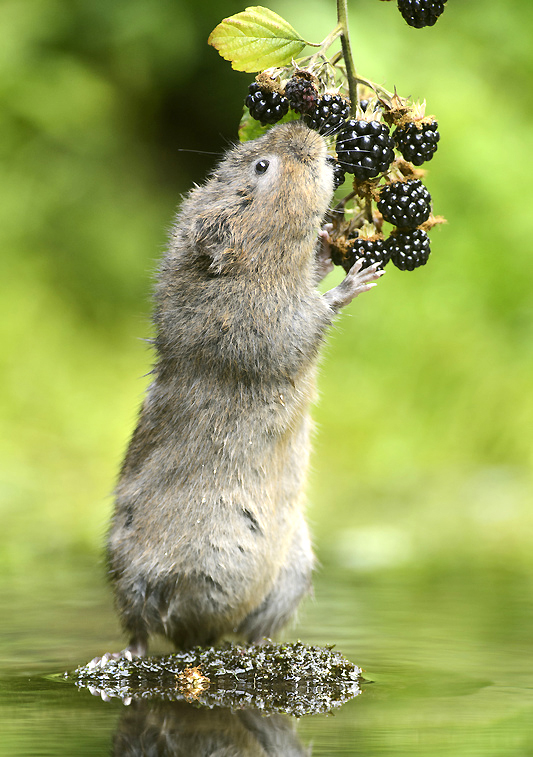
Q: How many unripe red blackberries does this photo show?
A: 1